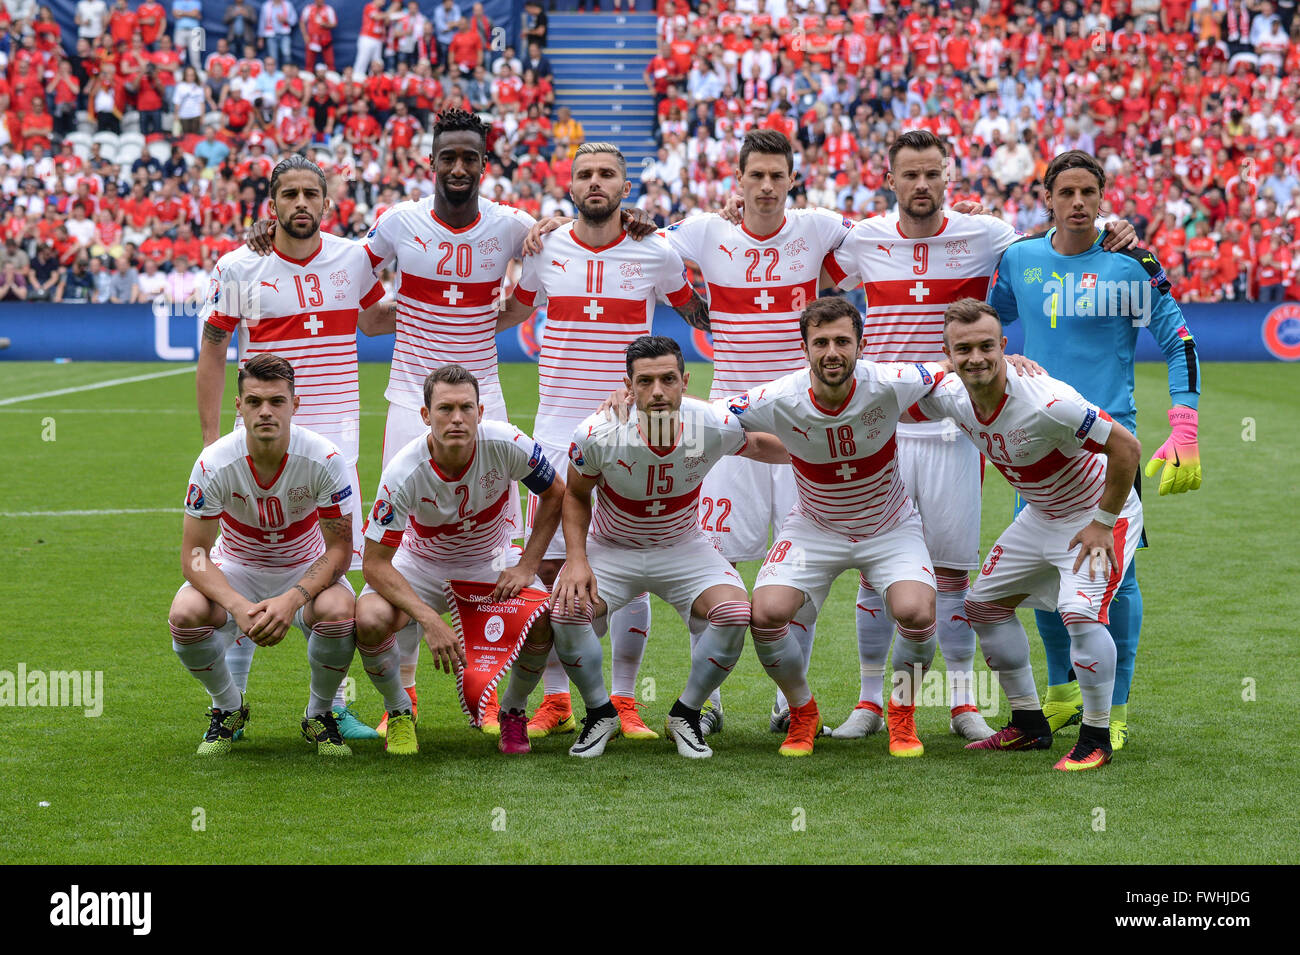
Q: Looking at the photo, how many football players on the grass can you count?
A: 11